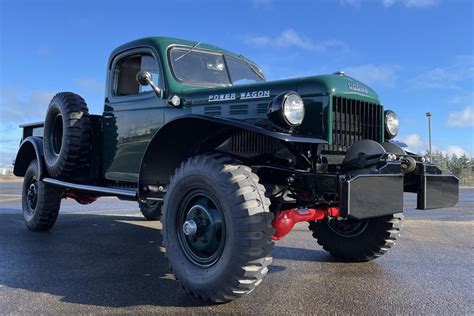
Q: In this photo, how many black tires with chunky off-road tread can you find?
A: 5